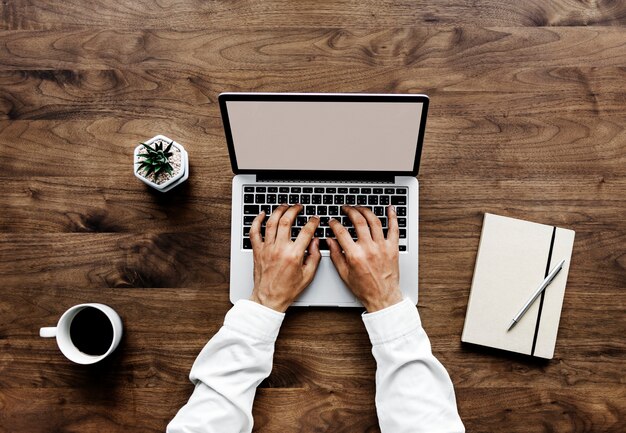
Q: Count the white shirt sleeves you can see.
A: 2